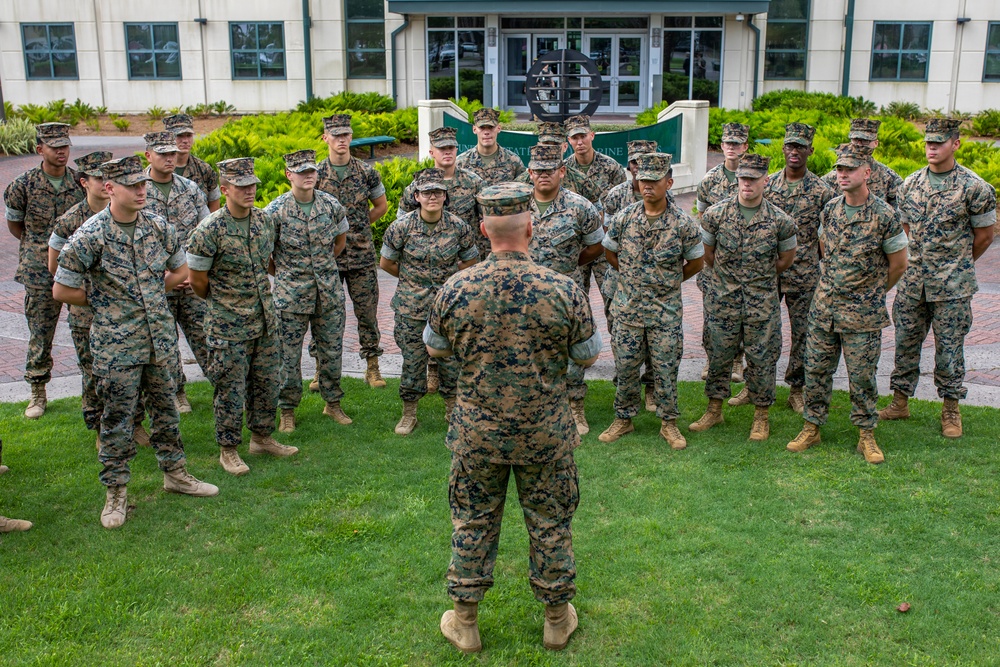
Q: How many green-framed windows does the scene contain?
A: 7